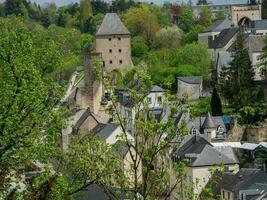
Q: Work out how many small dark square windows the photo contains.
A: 6